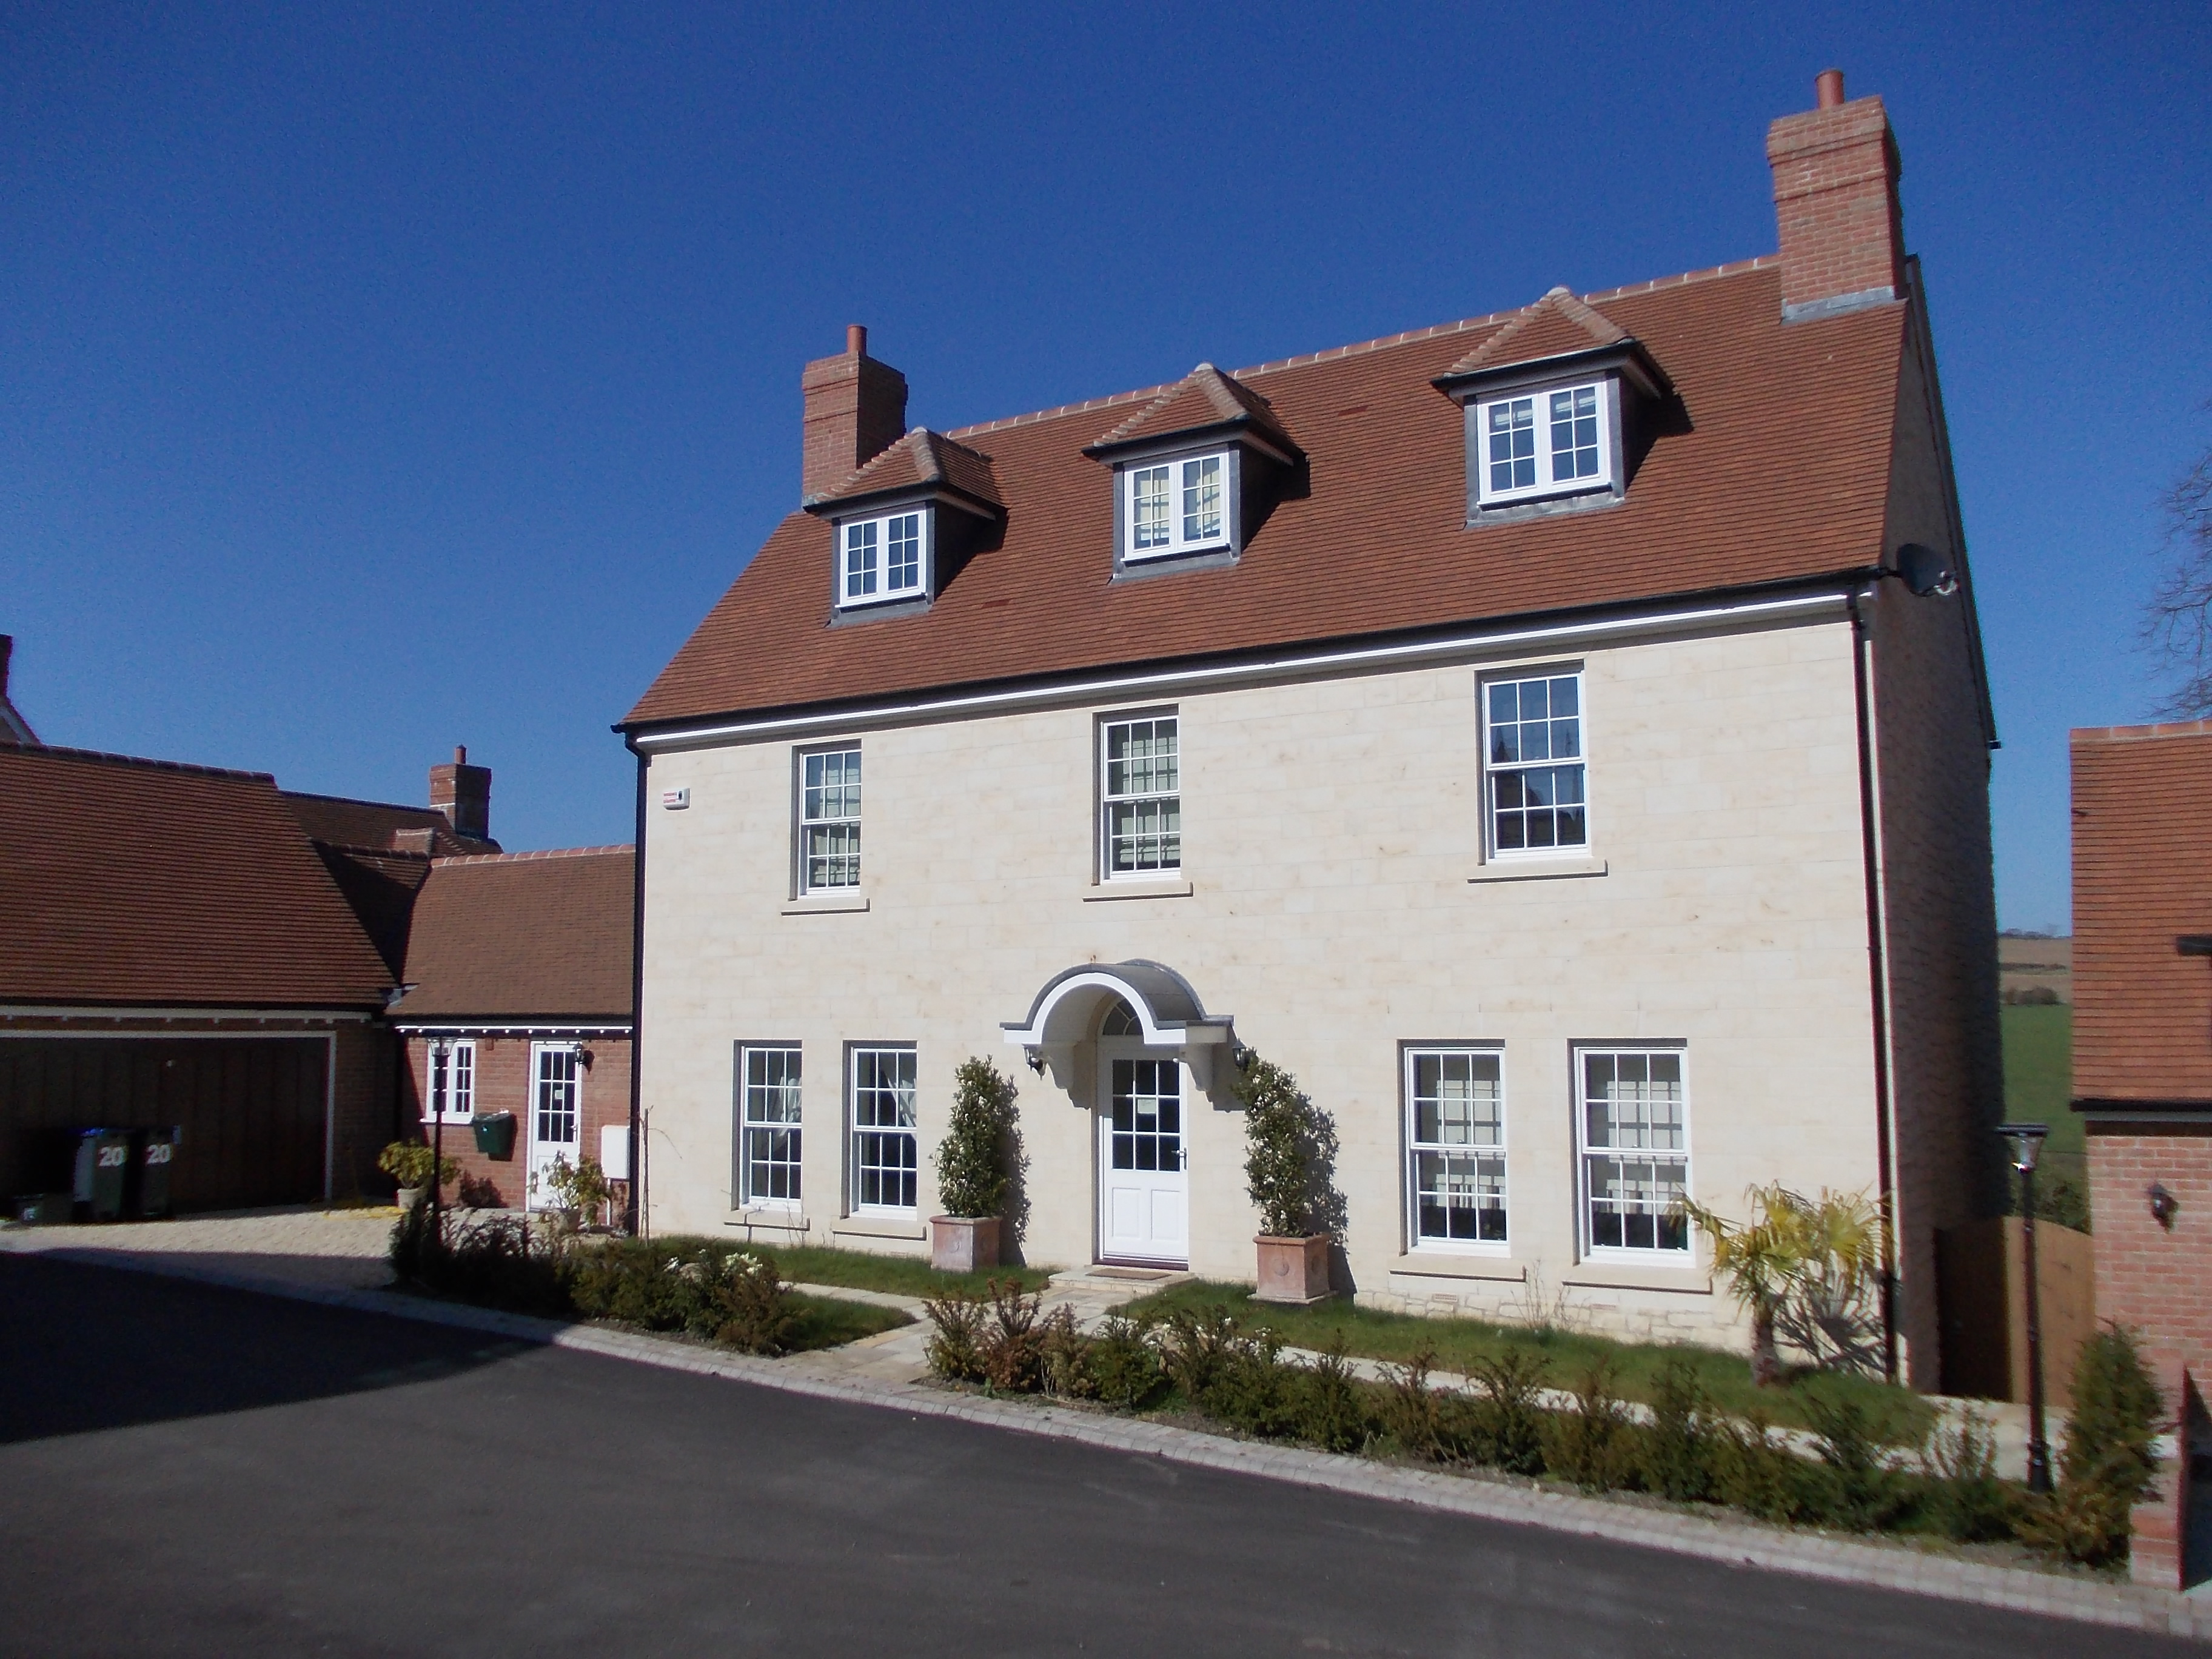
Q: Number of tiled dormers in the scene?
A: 3